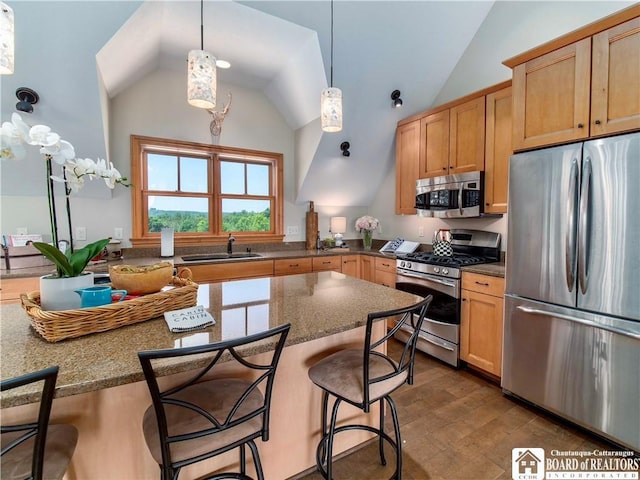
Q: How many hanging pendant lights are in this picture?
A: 3